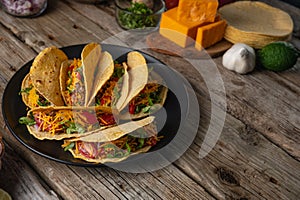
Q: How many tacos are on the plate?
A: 6